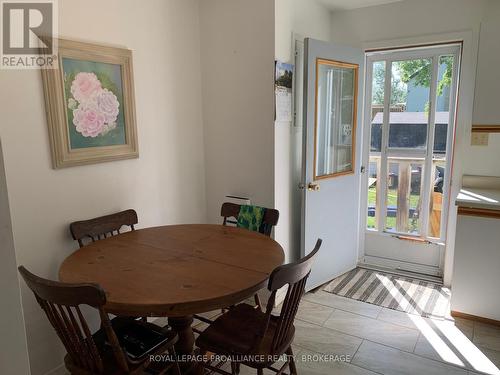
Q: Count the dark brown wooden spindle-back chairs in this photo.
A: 4